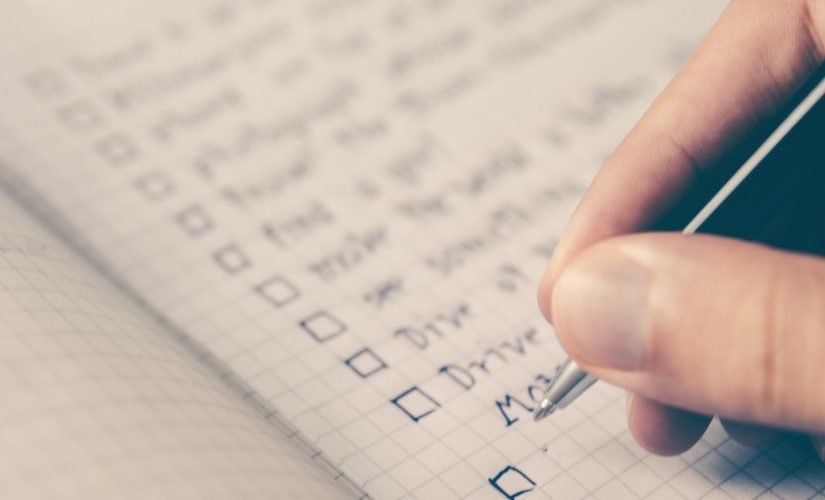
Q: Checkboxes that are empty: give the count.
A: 11